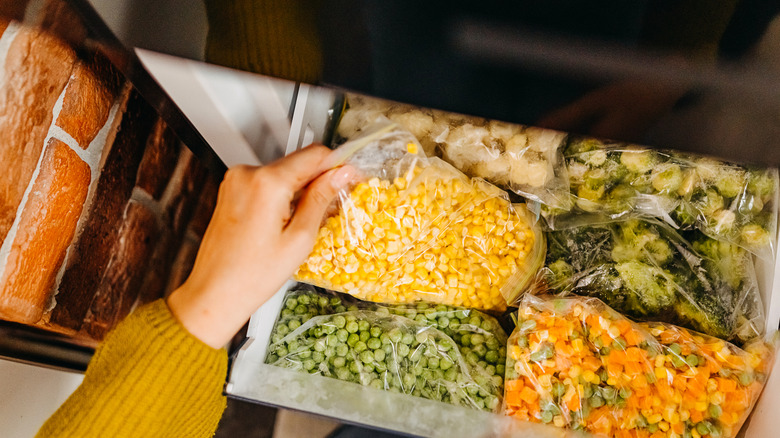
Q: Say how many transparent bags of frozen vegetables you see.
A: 6